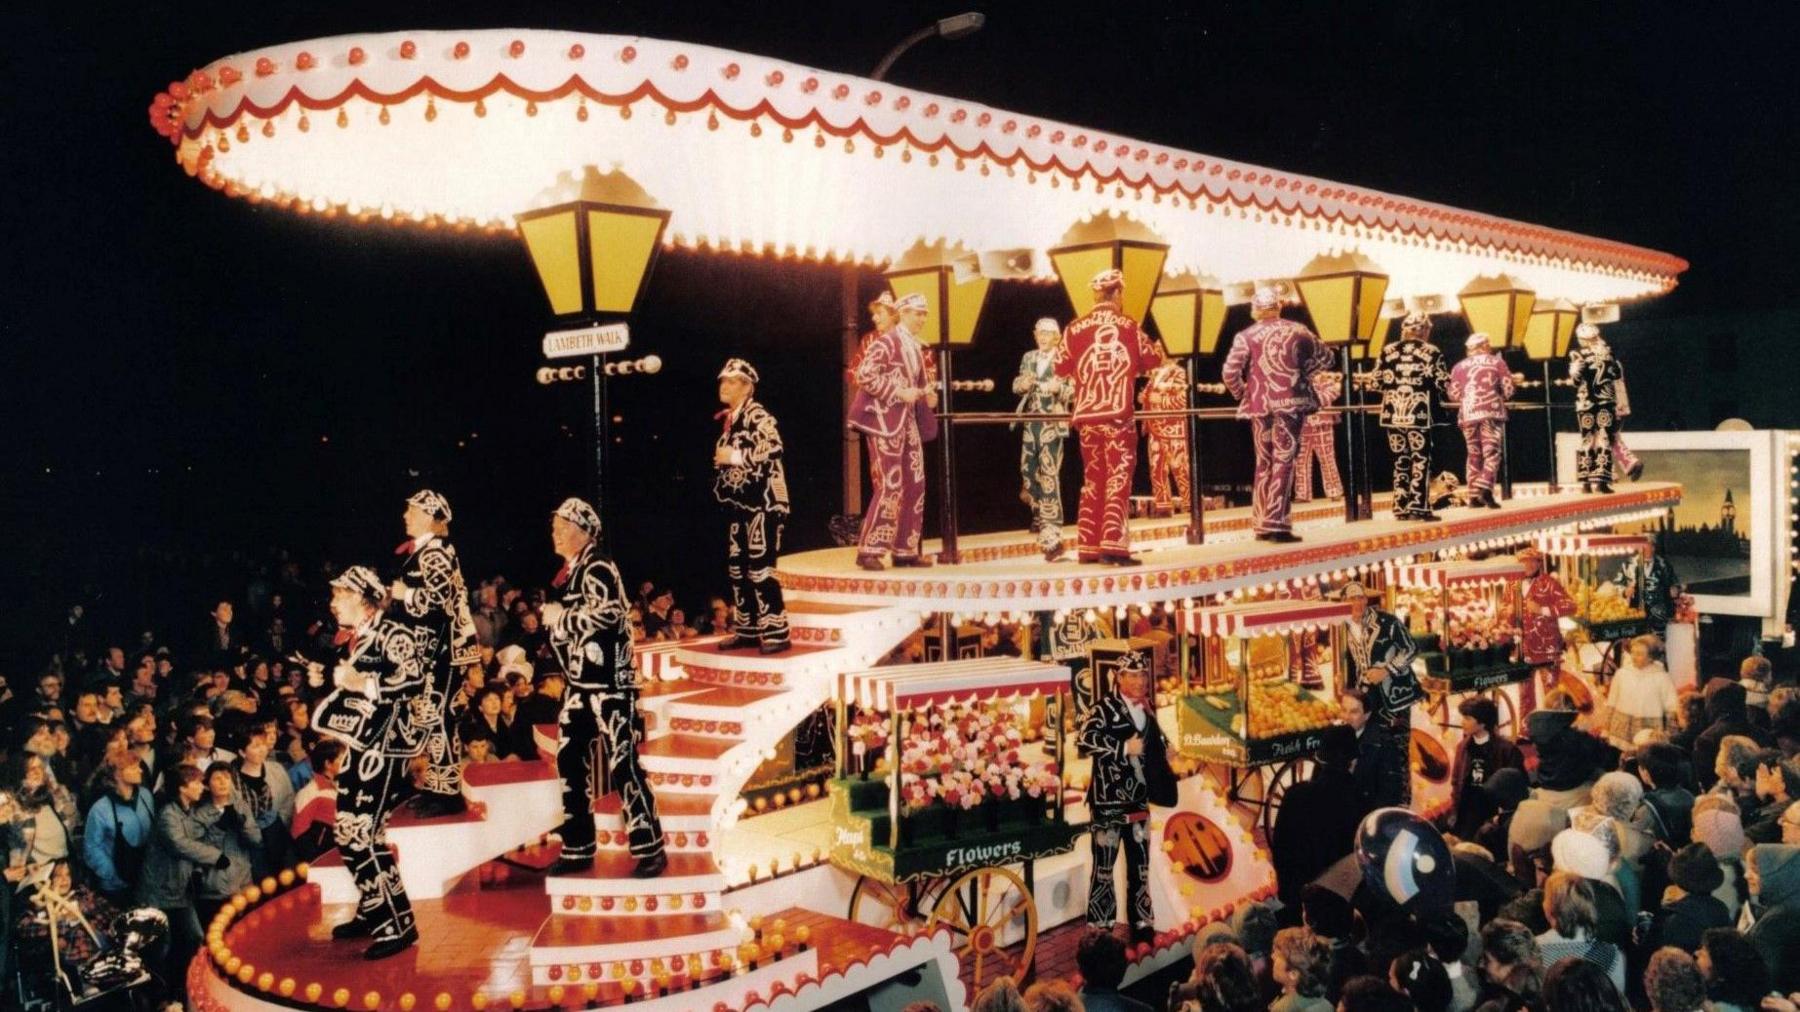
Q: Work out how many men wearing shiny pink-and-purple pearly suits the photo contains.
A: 3